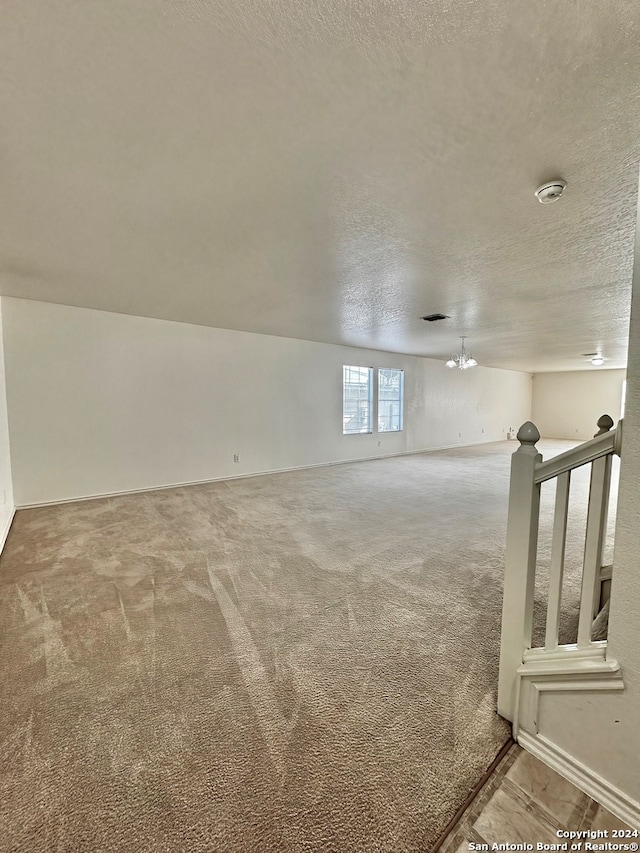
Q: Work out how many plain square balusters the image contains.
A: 2